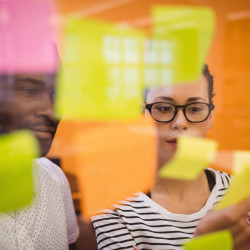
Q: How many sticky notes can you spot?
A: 8